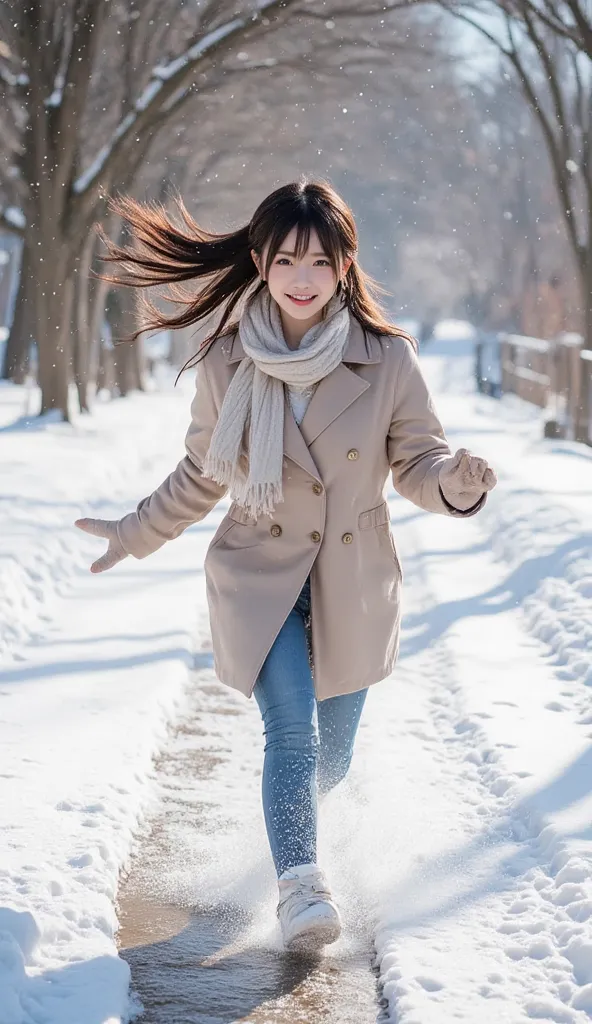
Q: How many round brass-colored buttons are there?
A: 5